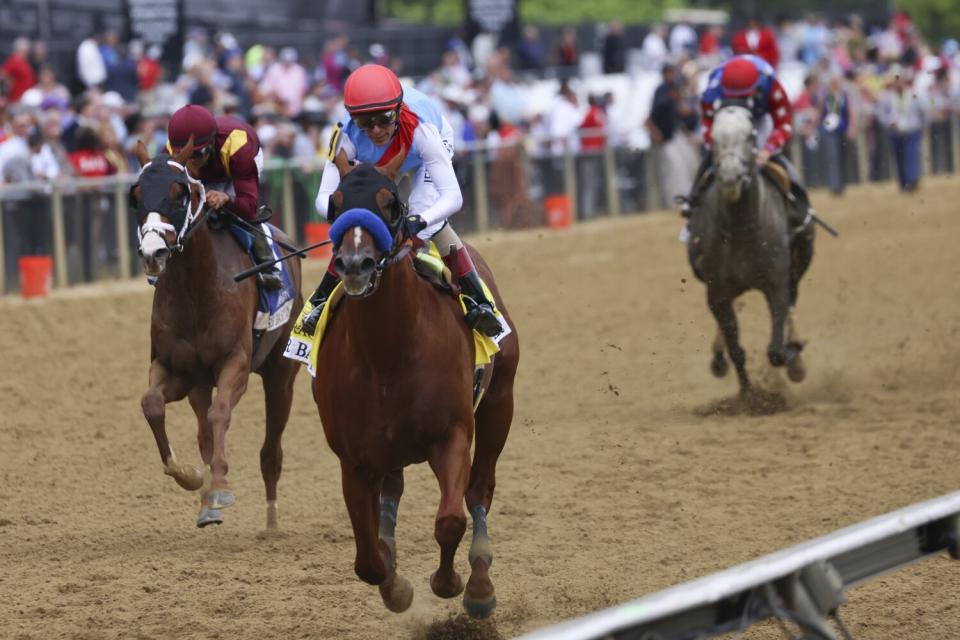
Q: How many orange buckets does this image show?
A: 3